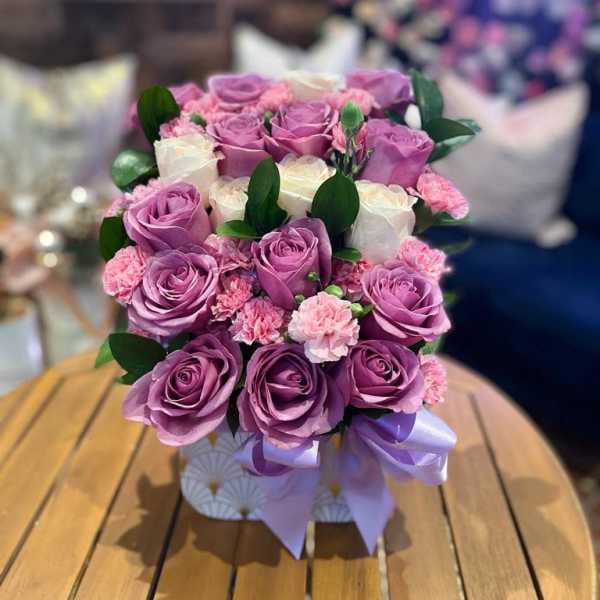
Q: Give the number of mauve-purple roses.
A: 13